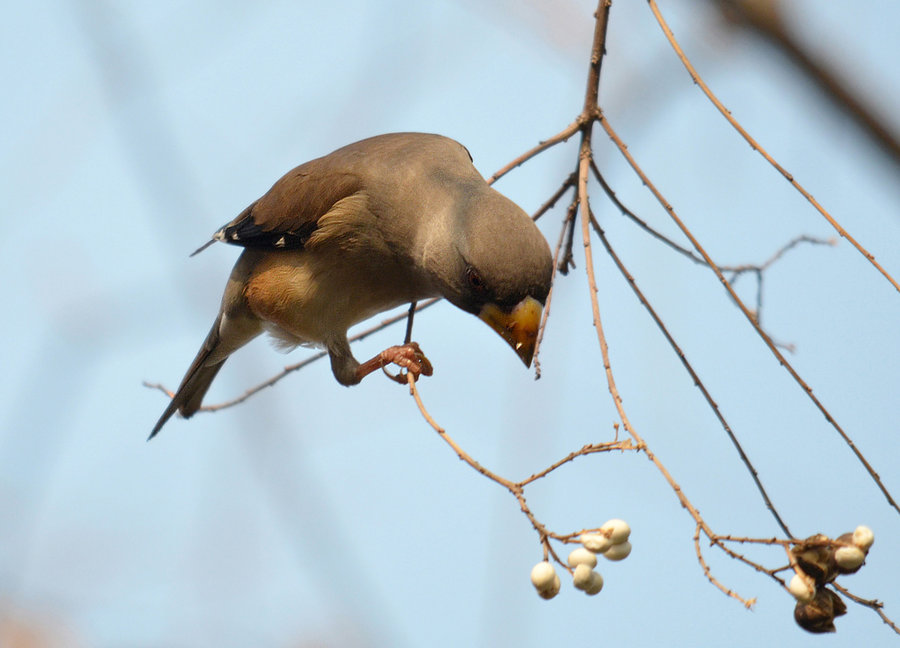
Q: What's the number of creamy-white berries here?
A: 11